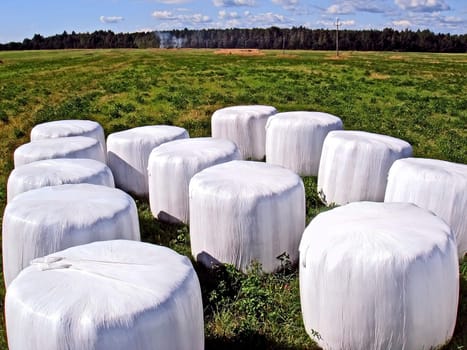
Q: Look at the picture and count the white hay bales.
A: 13